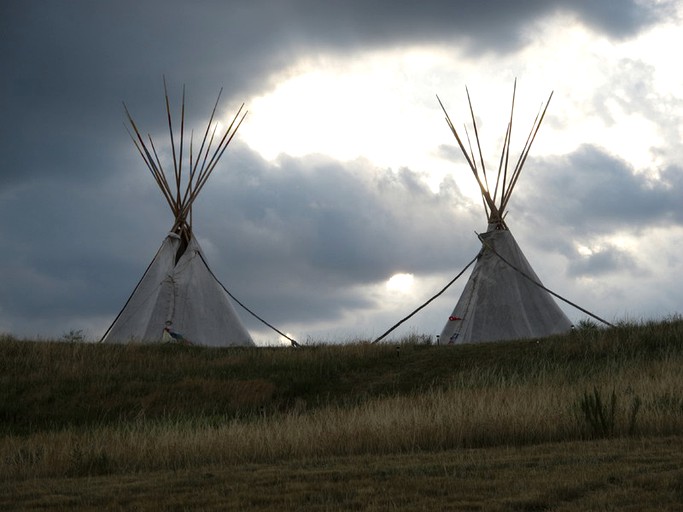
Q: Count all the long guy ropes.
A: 4